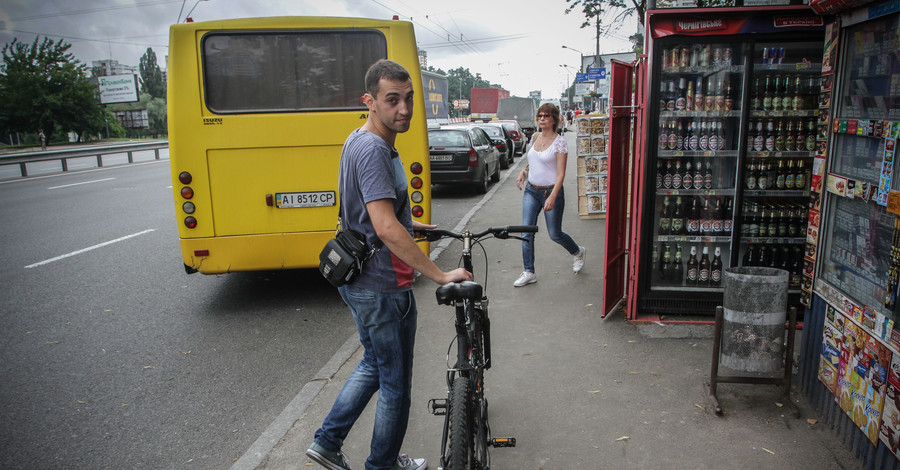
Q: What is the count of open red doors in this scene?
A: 1